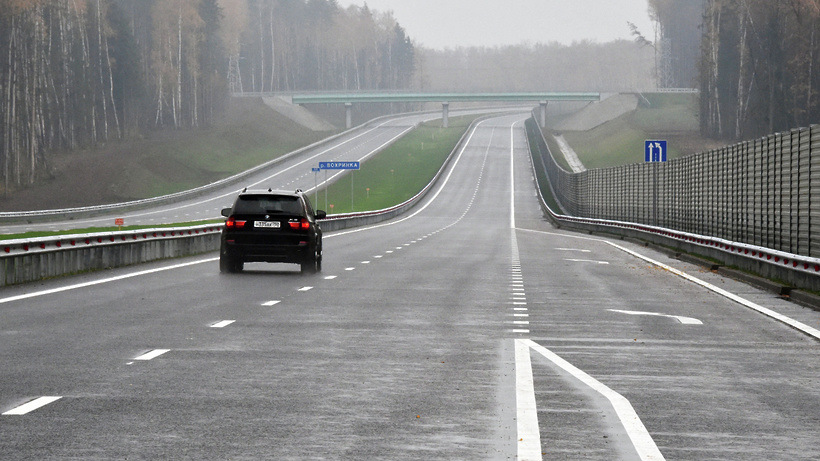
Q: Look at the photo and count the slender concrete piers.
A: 3